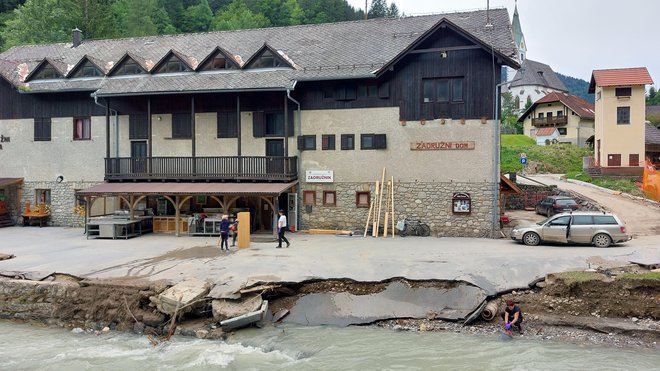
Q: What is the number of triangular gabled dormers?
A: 6